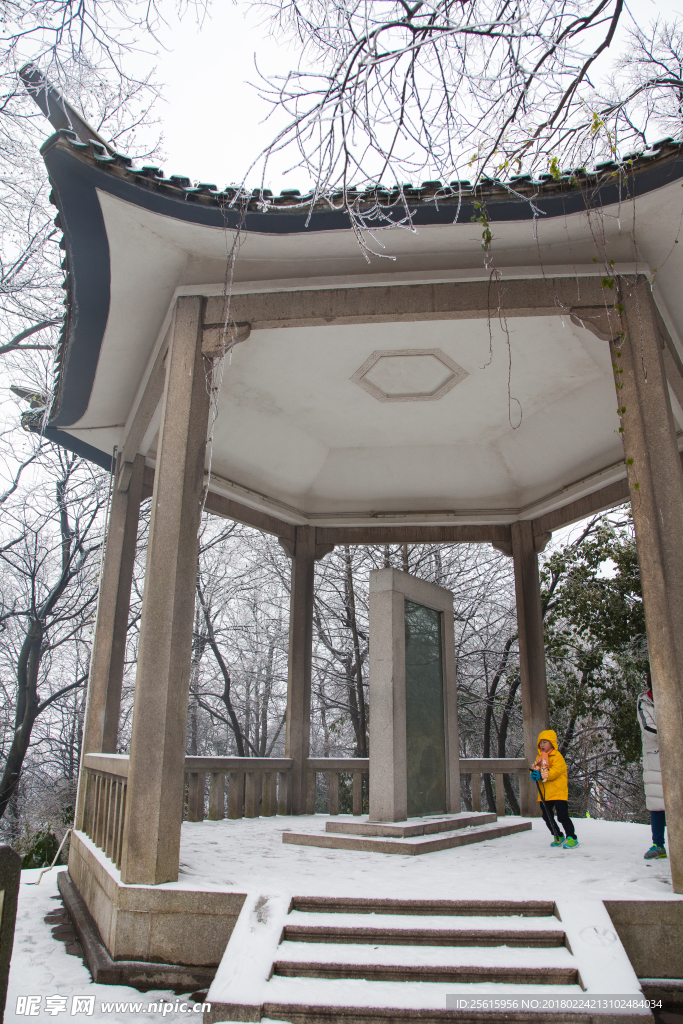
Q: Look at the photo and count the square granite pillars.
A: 5